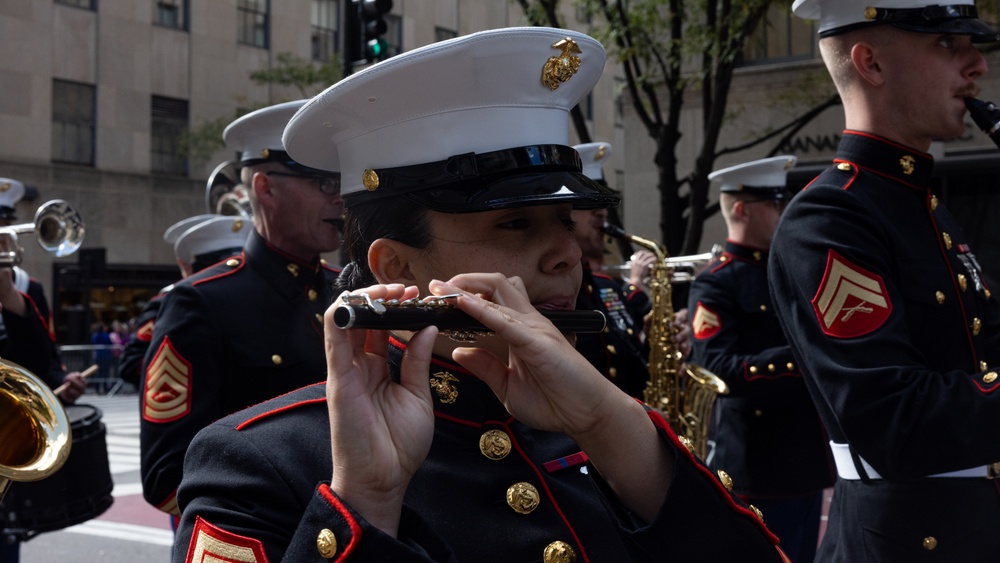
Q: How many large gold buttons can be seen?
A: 3